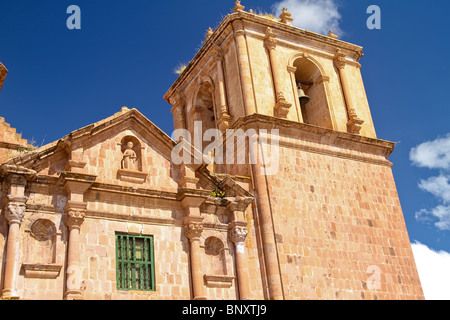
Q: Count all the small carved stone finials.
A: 4